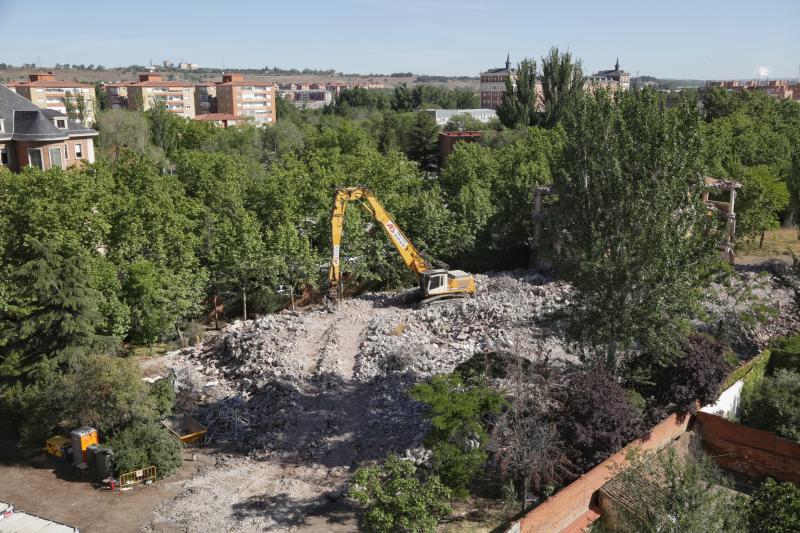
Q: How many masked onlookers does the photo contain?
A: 0